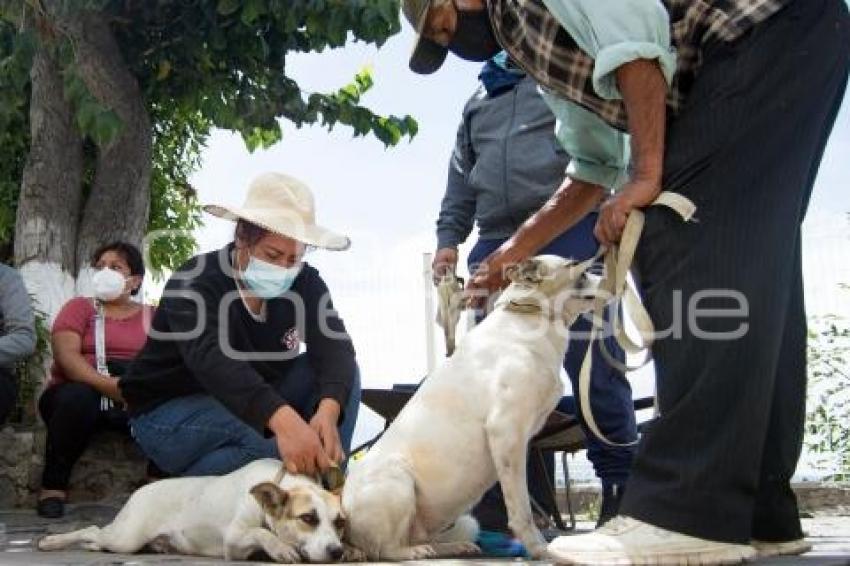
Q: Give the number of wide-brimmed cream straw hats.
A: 1